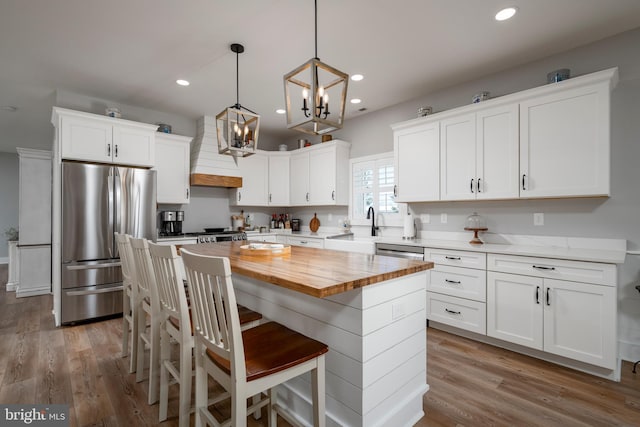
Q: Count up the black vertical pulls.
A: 13